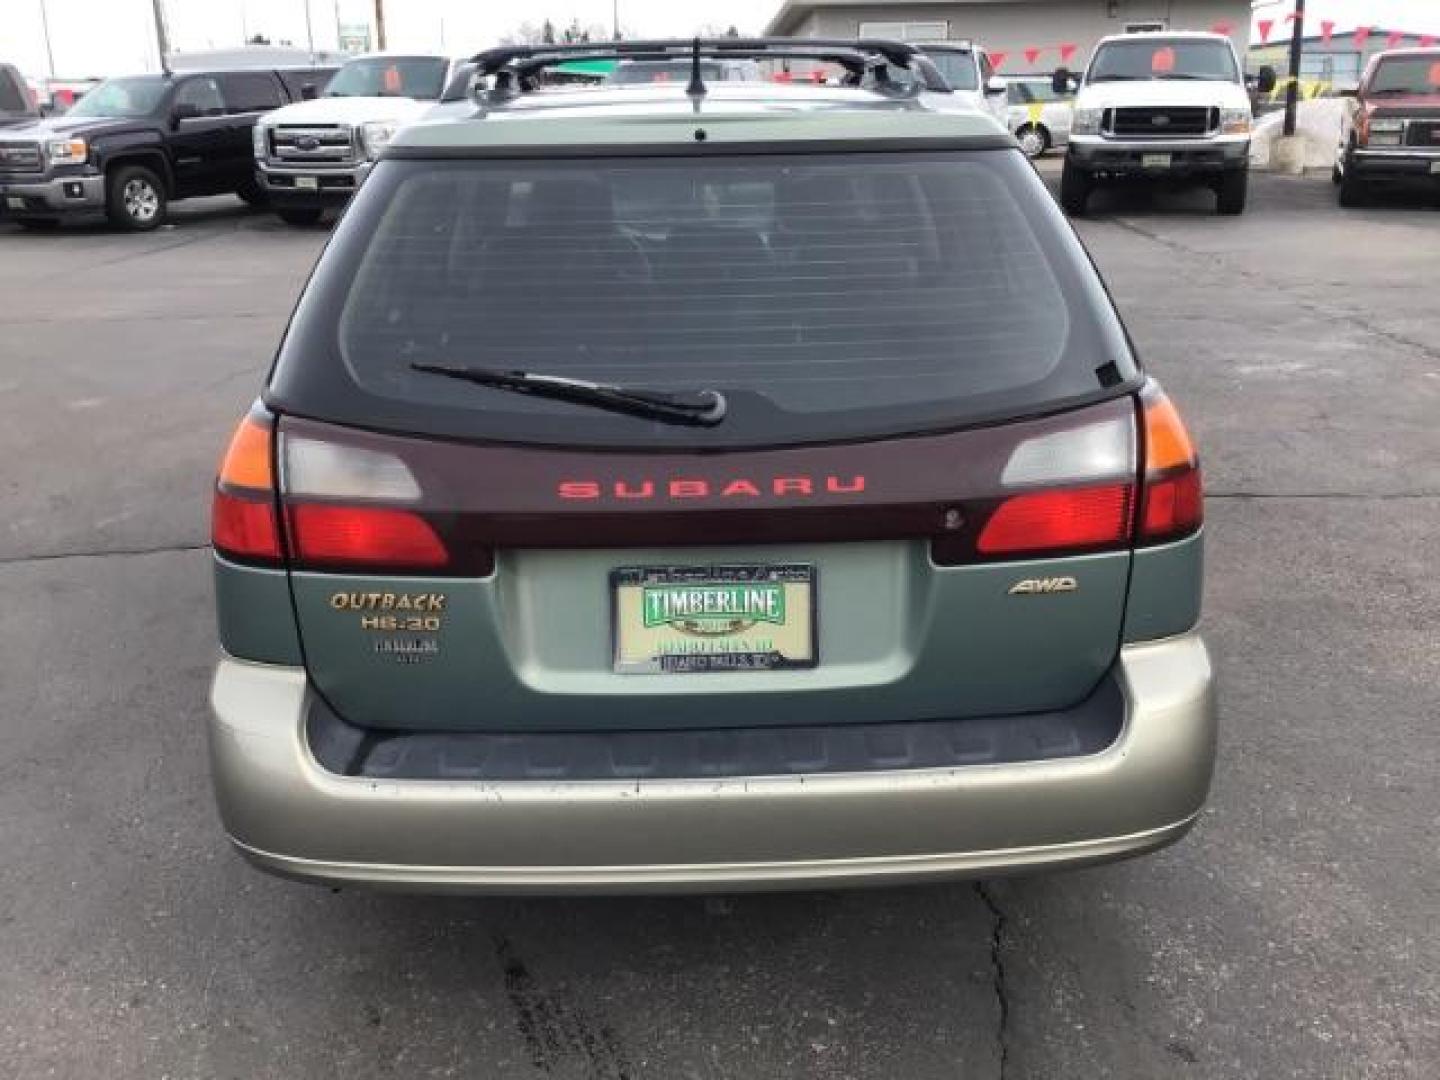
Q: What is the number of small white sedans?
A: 1